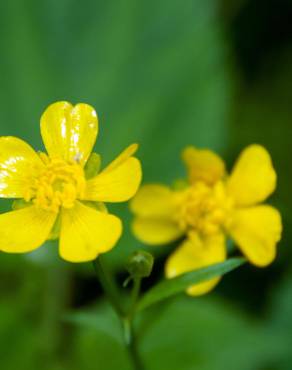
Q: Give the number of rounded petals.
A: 10